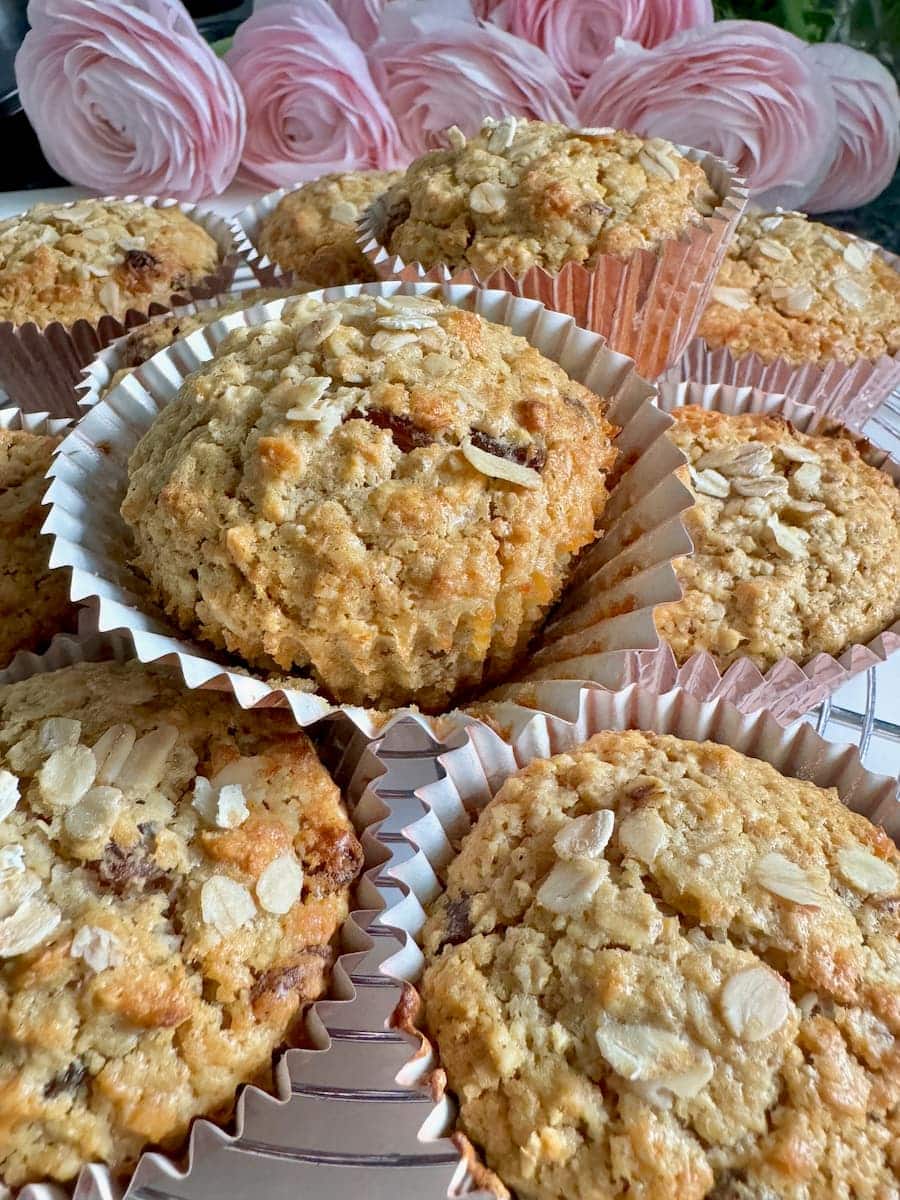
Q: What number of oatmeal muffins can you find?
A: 10